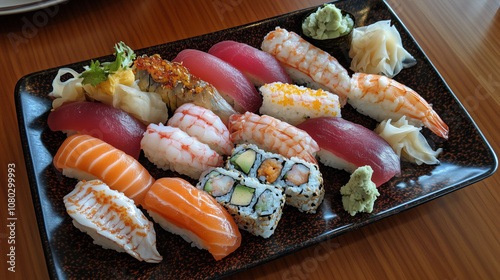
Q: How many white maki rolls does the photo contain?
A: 6